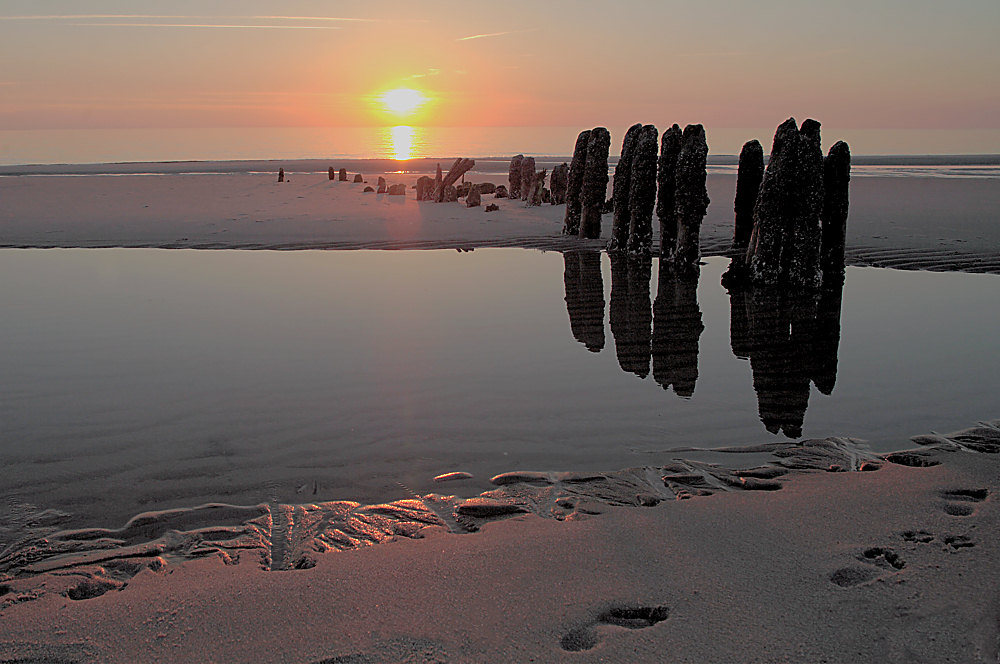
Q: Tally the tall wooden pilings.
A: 10